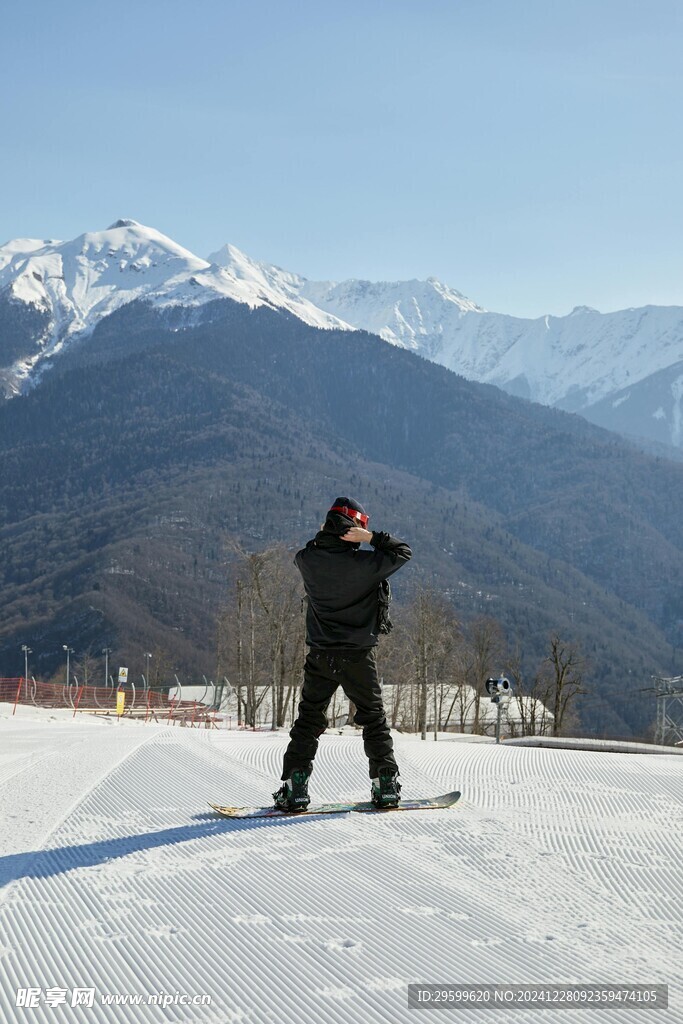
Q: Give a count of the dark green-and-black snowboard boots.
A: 2